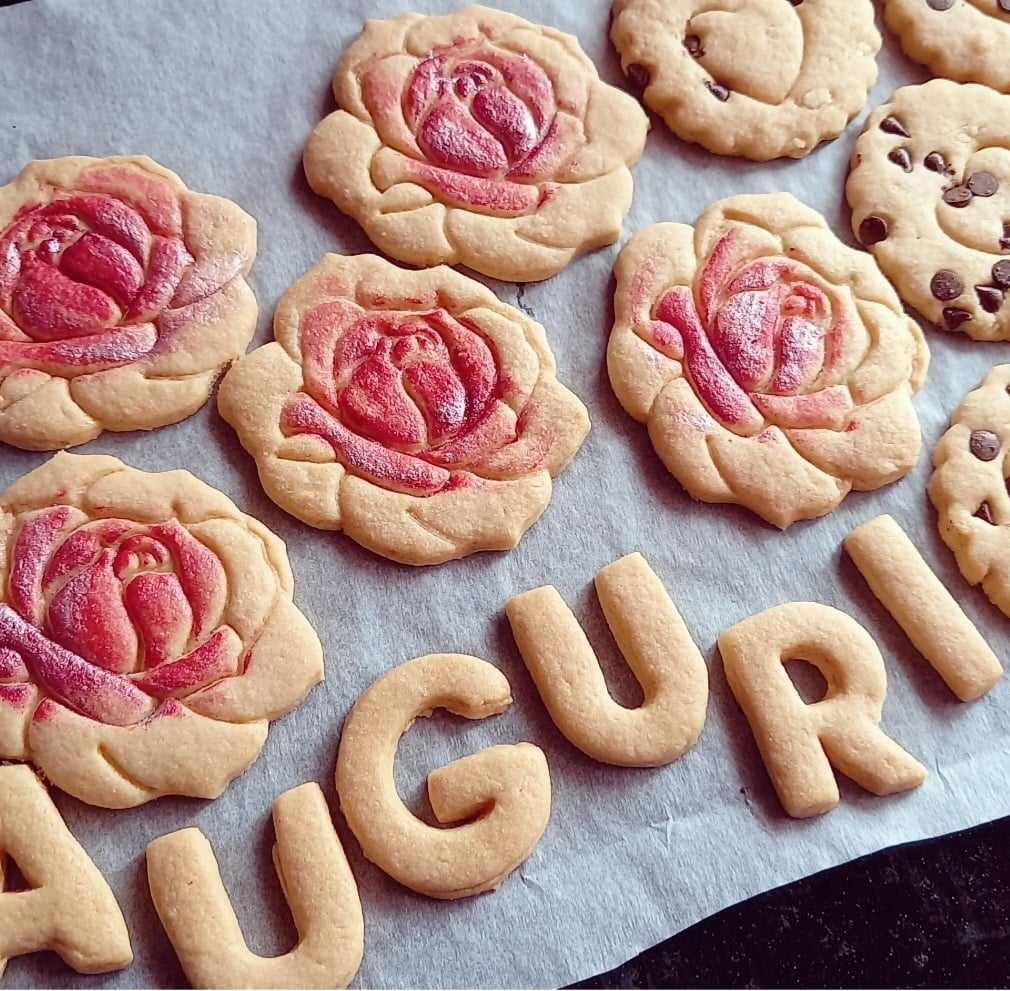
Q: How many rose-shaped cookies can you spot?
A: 5